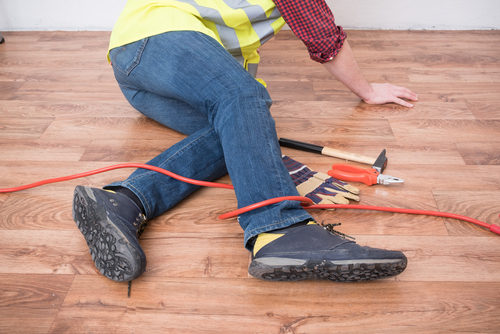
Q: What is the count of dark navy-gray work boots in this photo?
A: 2